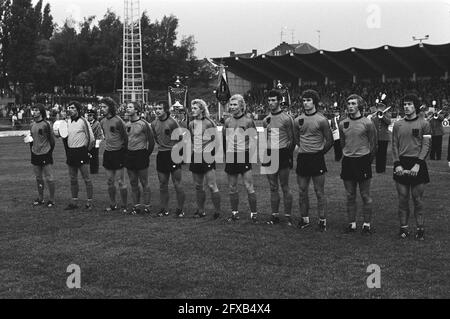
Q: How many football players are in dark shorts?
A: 11